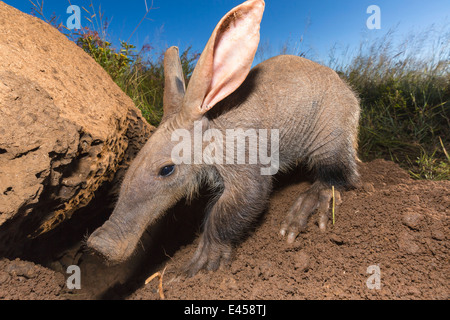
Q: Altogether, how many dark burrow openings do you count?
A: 1